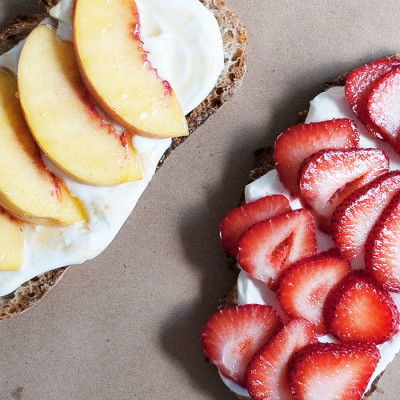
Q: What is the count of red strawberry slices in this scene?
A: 13